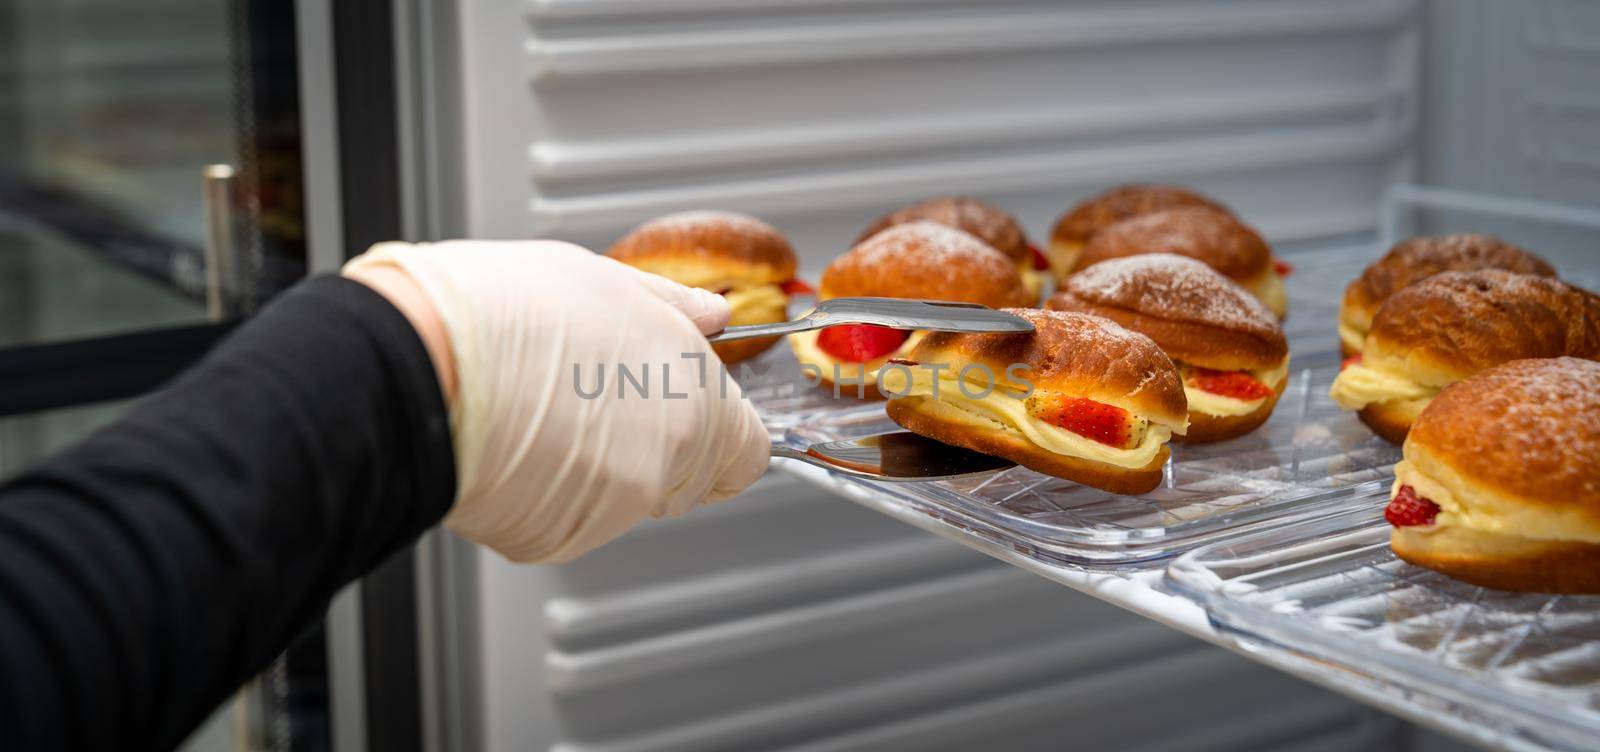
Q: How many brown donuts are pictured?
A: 10